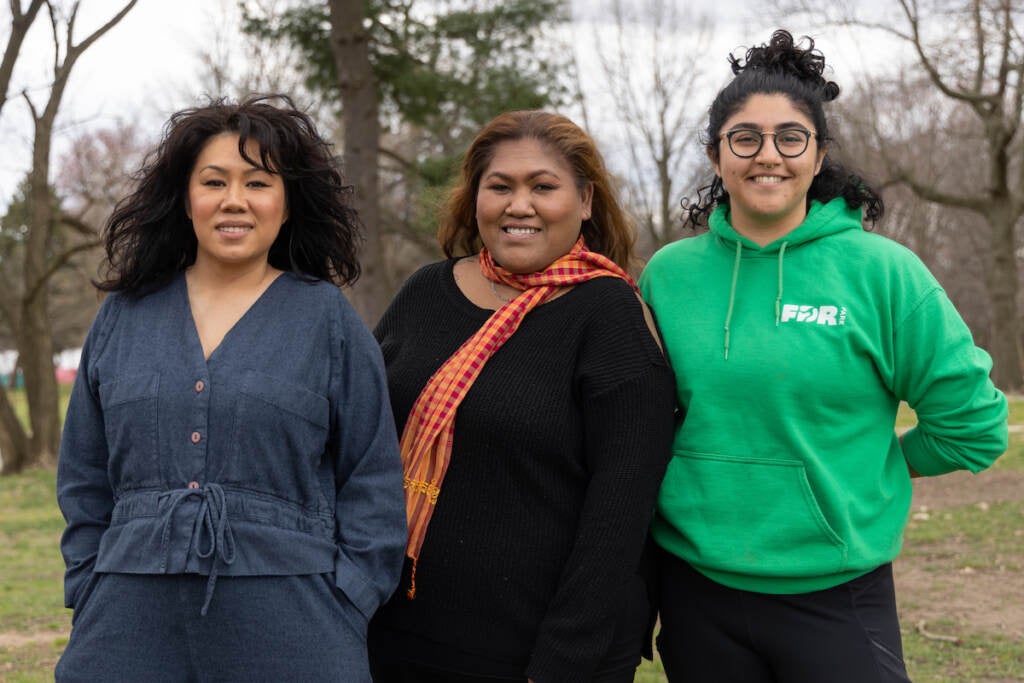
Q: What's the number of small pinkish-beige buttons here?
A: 3